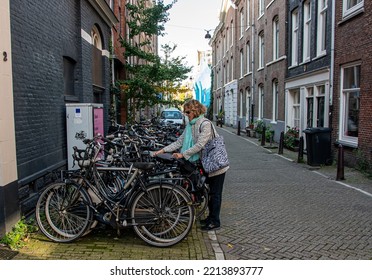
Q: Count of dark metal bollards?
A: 5